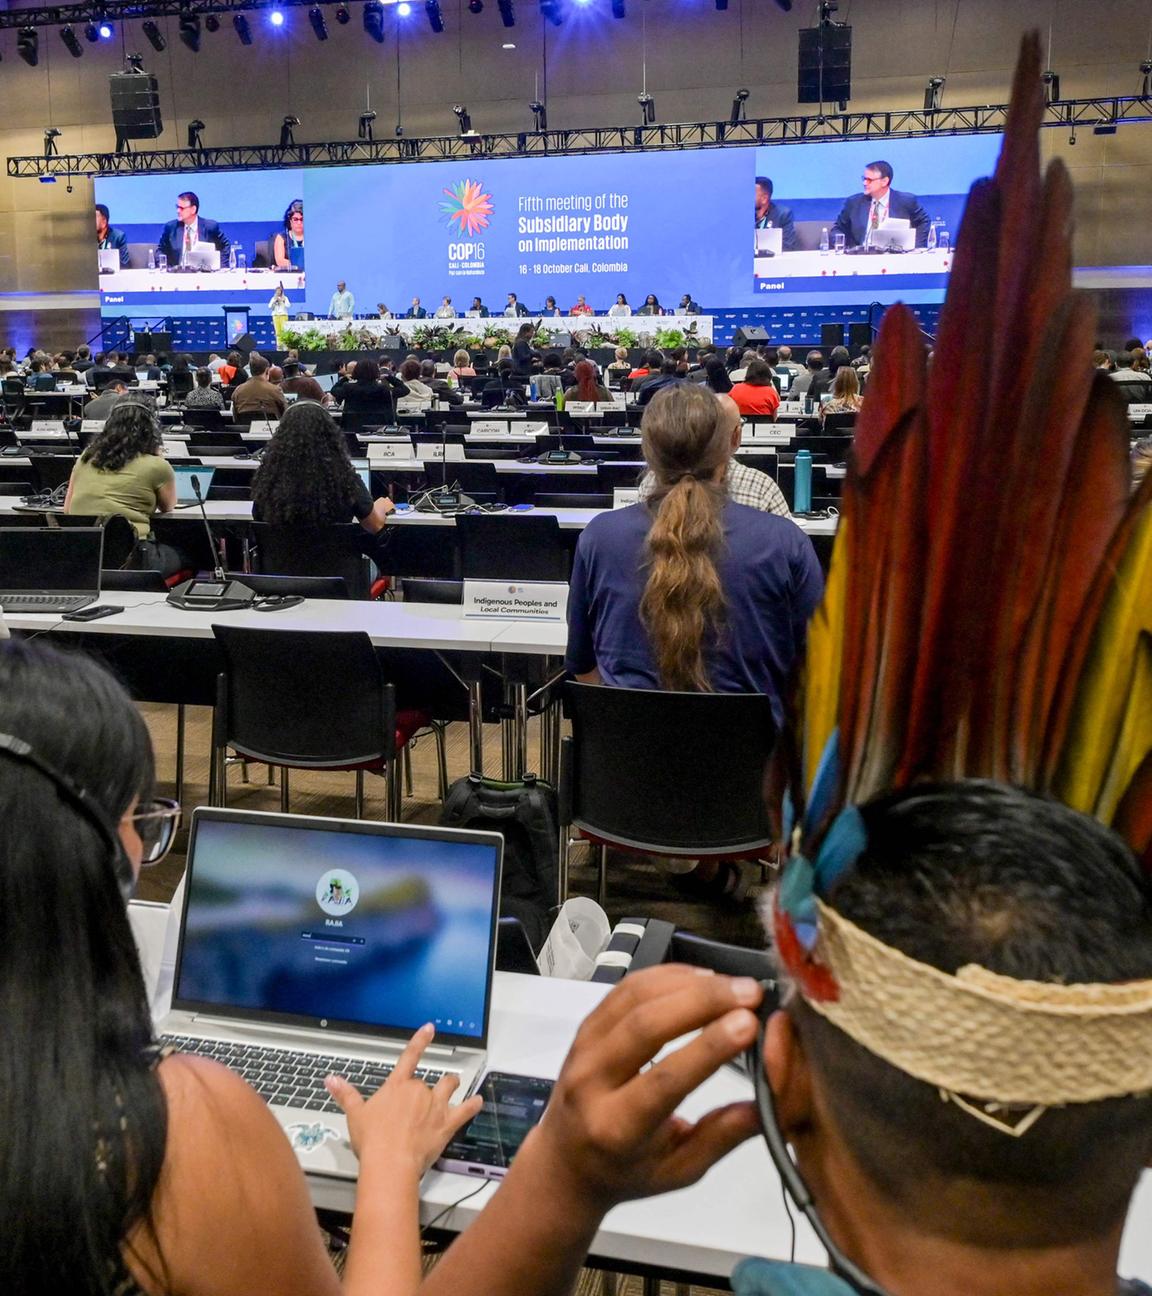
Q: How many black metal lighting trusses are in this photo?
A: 2